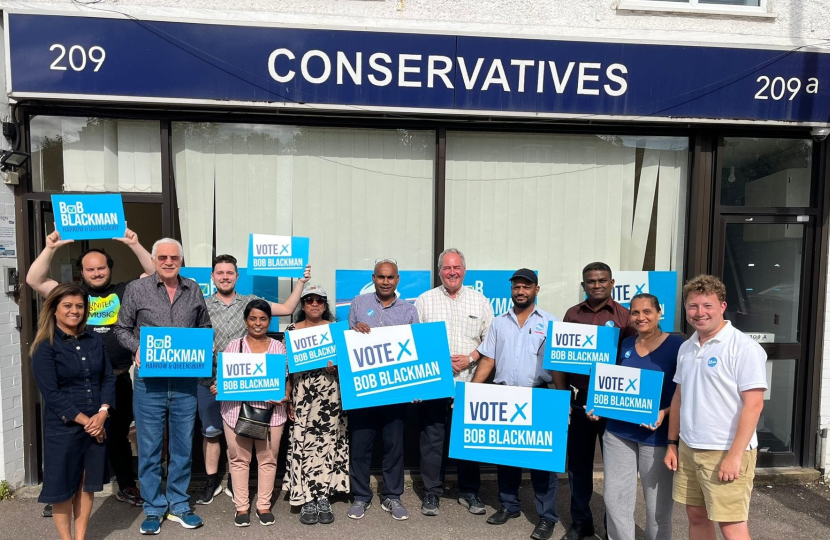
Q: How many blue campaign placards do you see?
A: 13